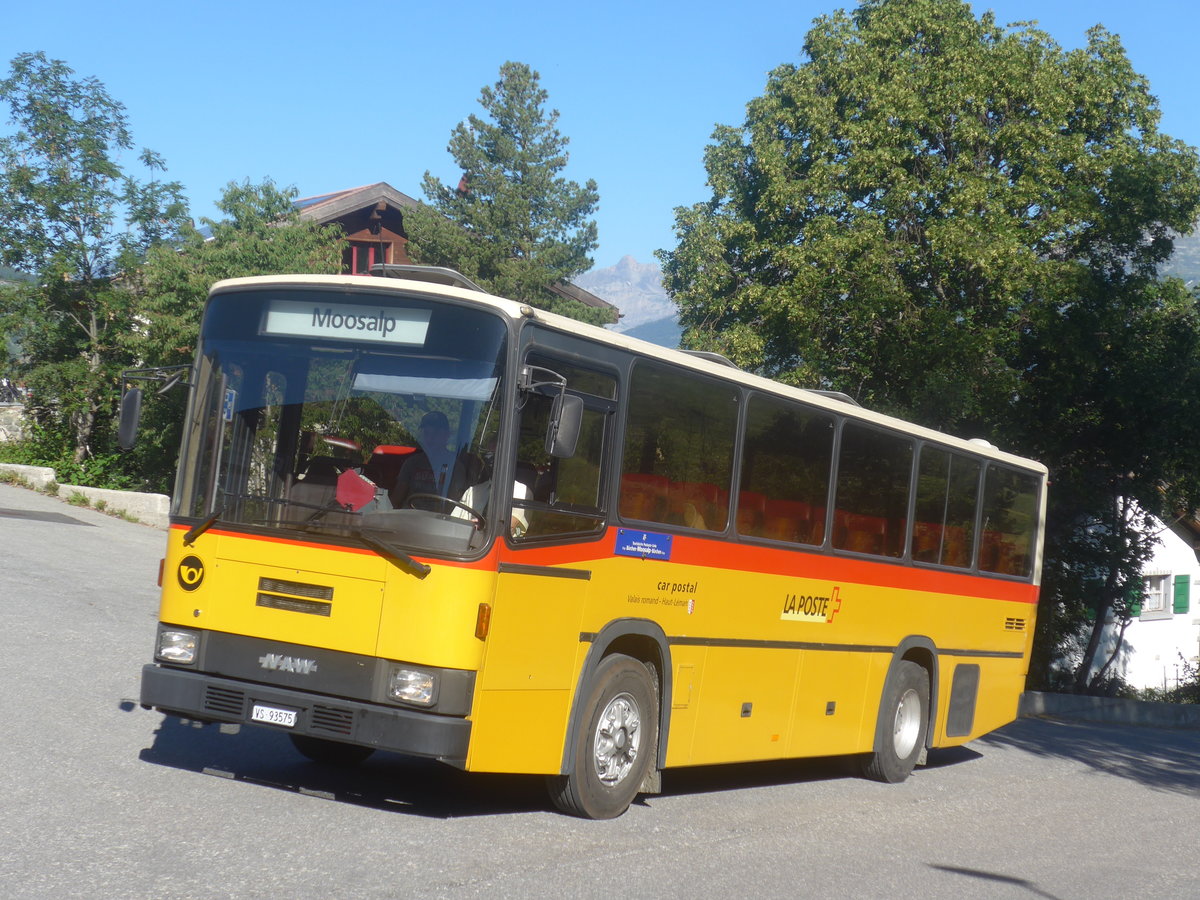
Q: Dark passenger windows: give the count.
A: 5